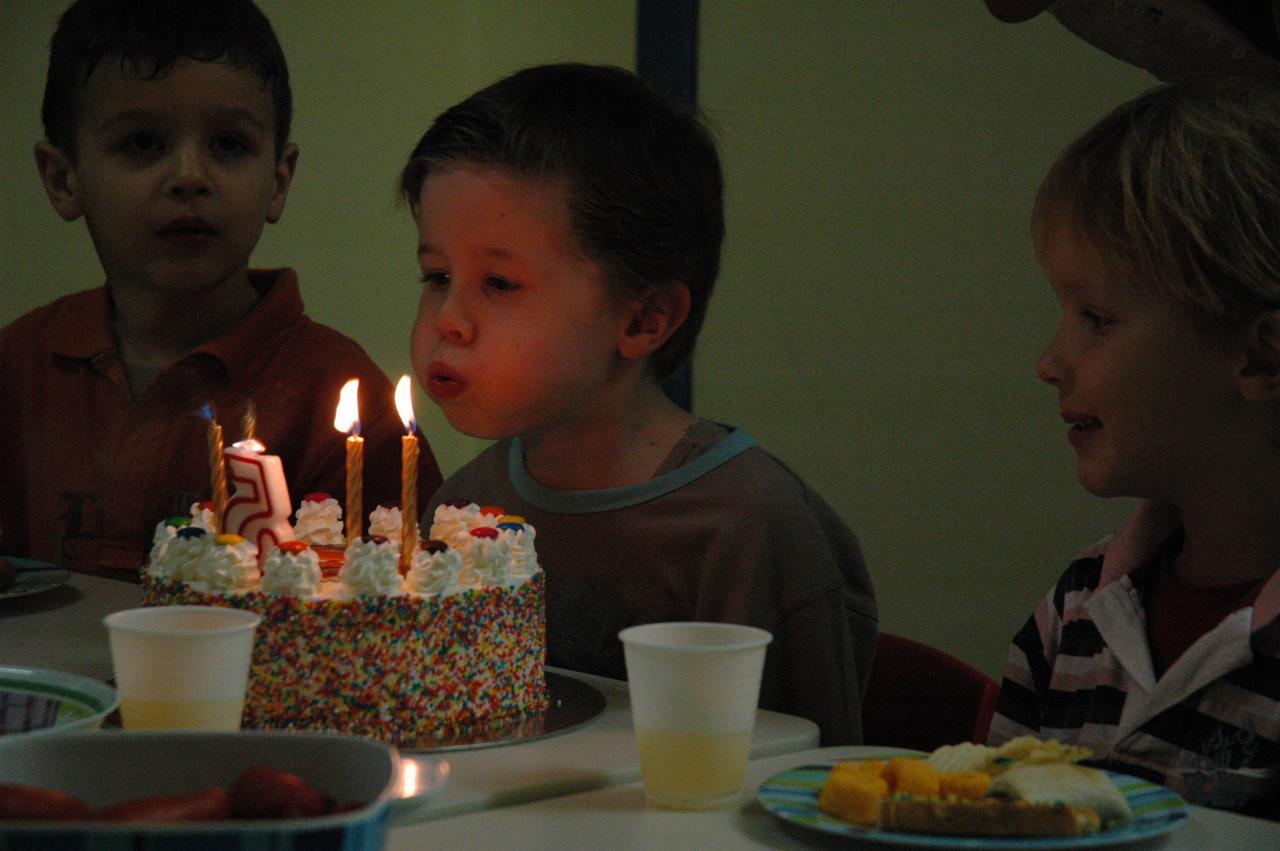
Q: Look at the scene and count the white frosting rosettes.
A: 14